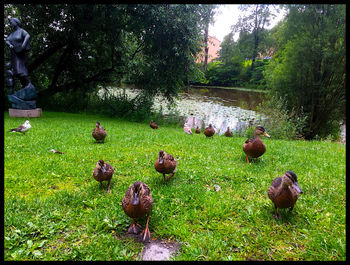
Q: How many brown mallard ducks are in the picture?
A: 10